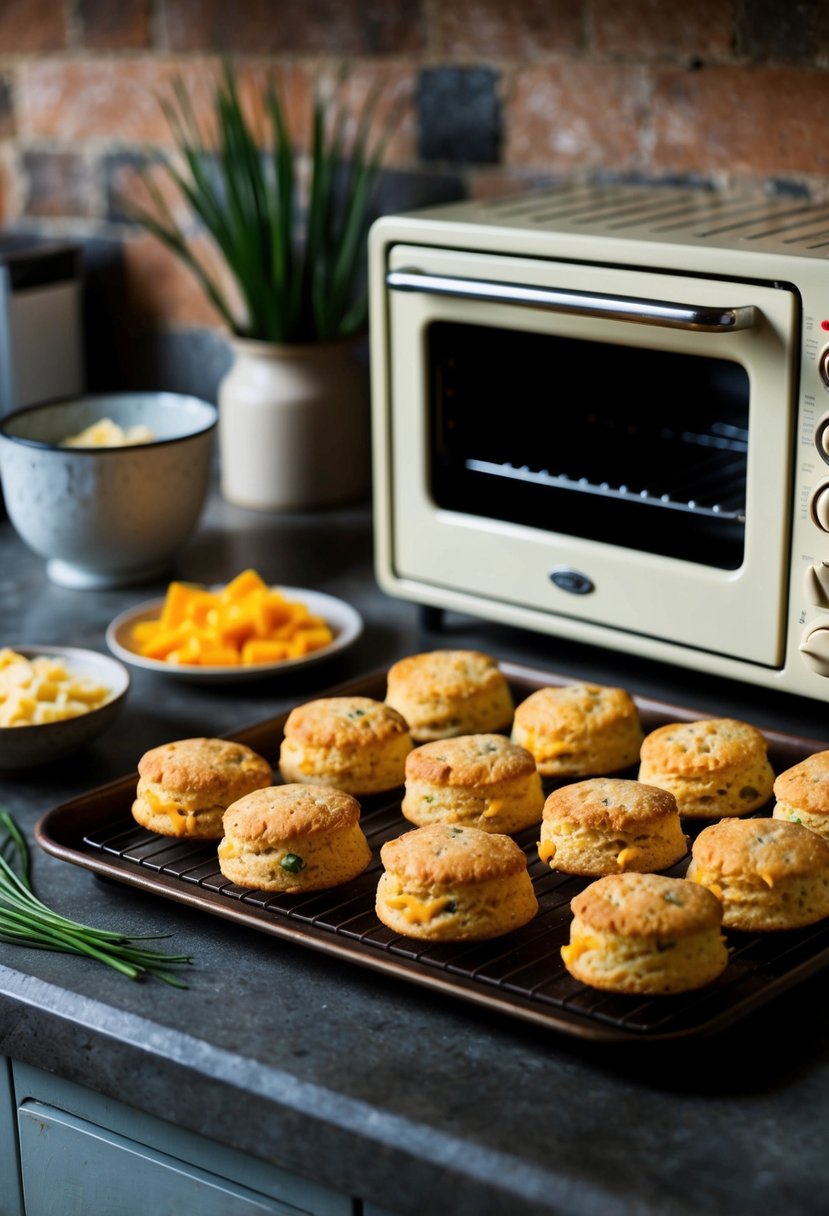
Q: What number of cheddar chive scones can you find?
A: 12